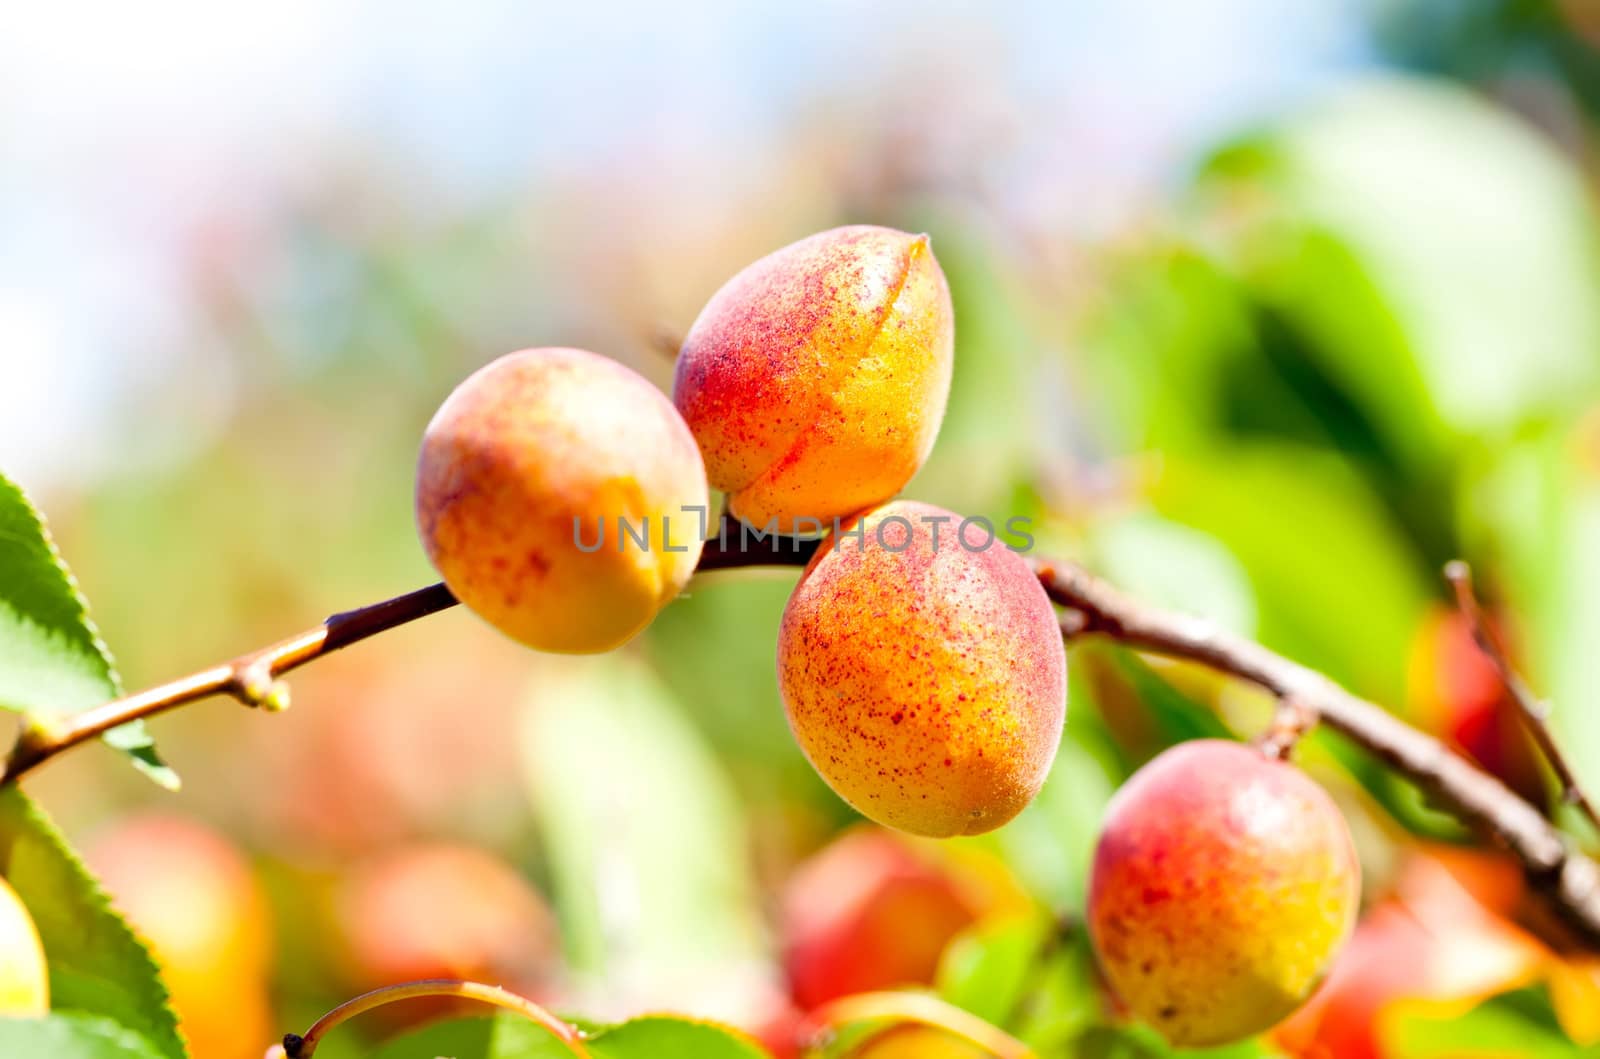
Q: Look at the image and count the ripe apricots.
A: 4